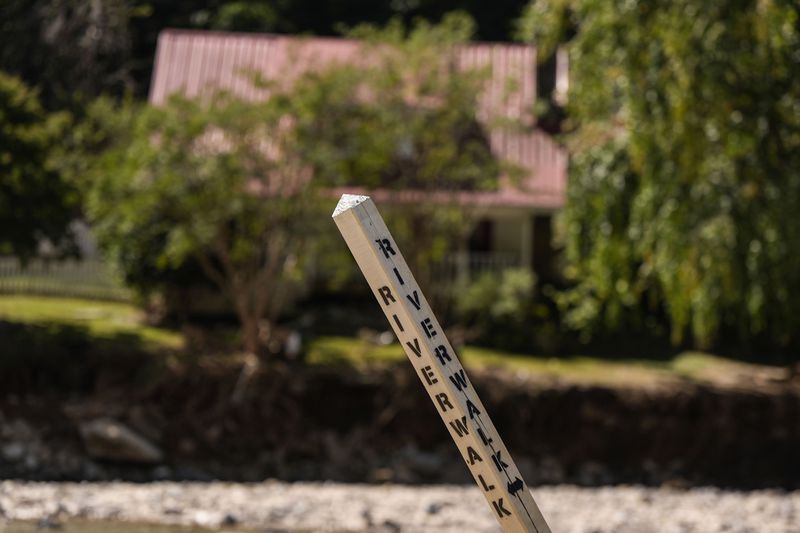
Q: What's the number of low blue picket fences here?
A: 0